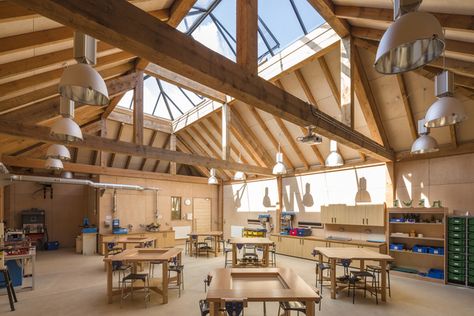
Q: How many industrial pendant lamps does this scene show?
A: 12